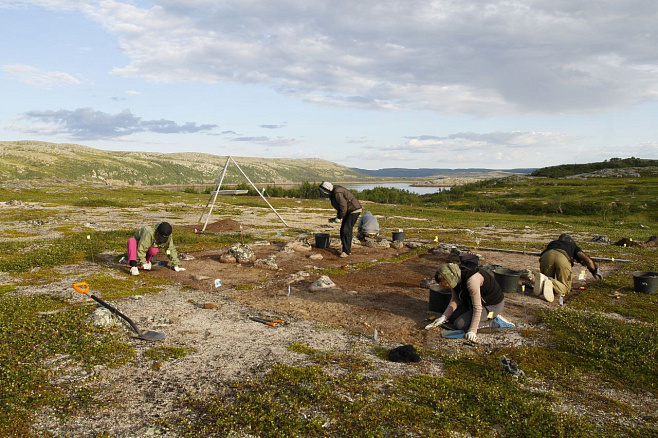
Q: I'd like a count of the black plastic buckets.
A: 5